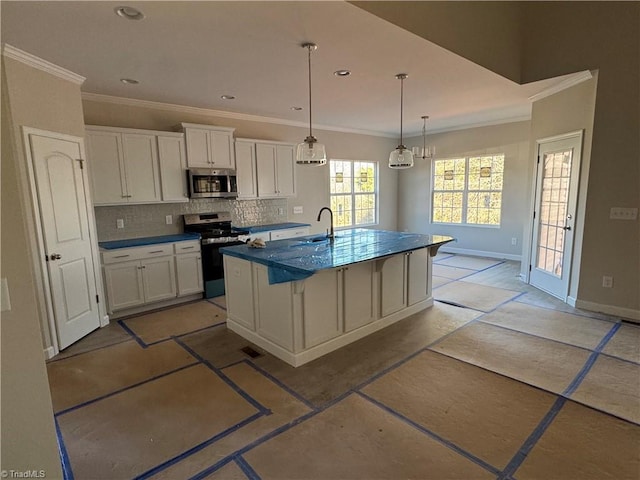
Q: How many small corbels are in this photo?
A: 3